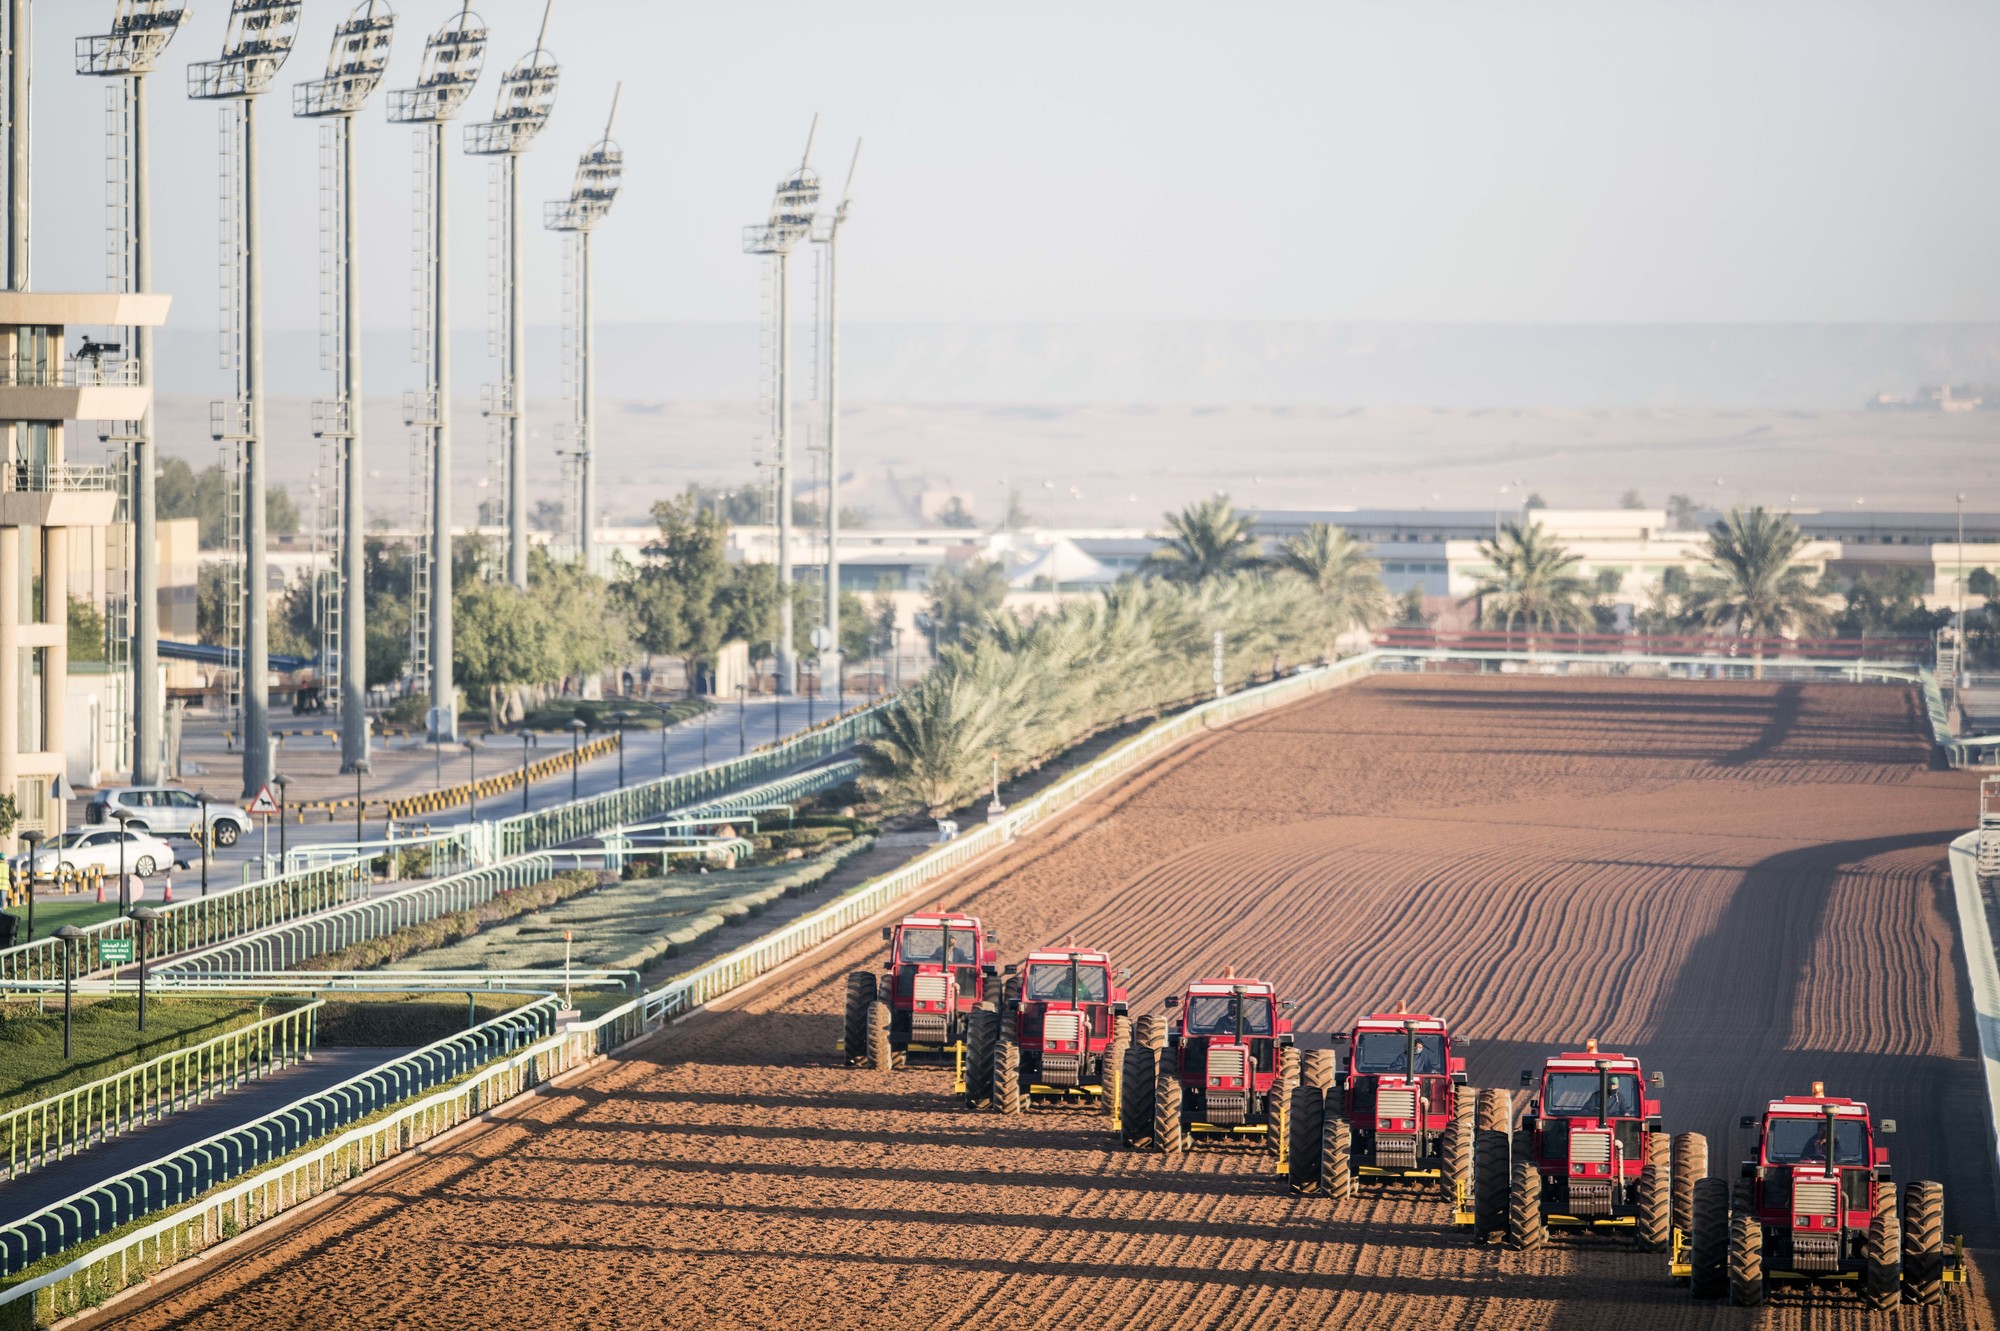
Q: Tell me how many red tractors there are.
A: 6